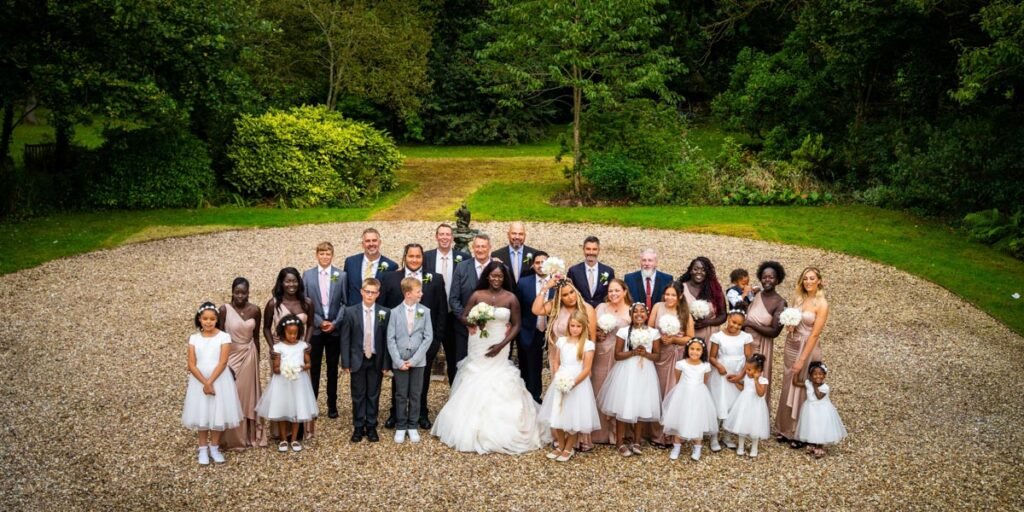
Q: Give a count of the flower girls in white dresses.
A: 8